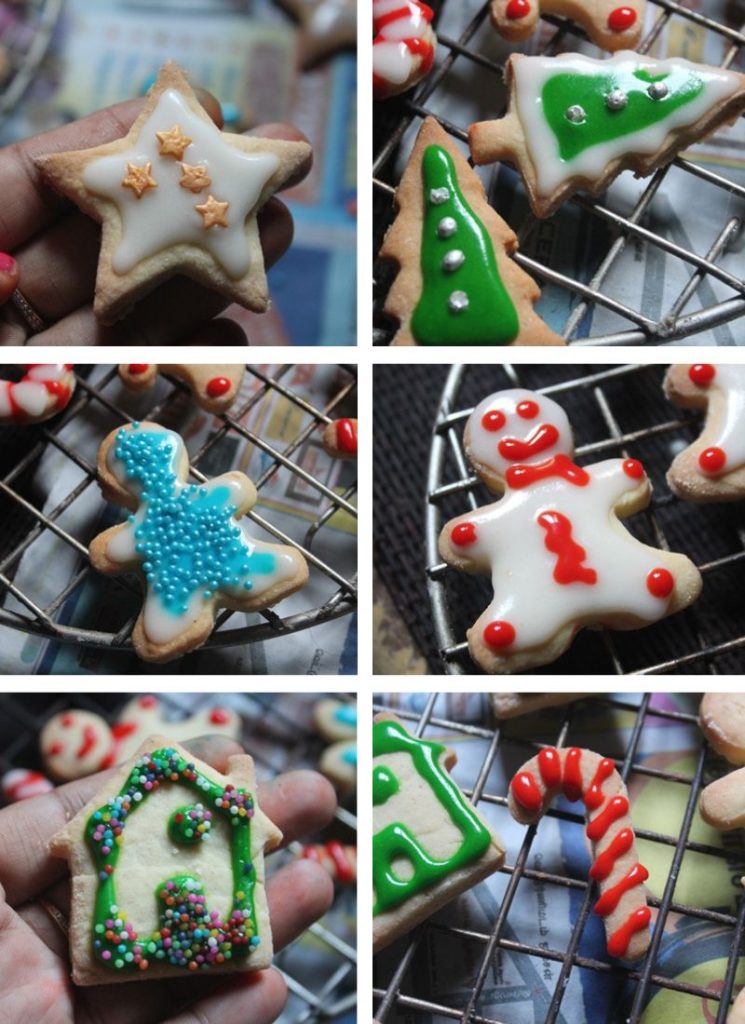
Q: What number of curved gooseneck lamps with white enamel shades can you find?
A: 0